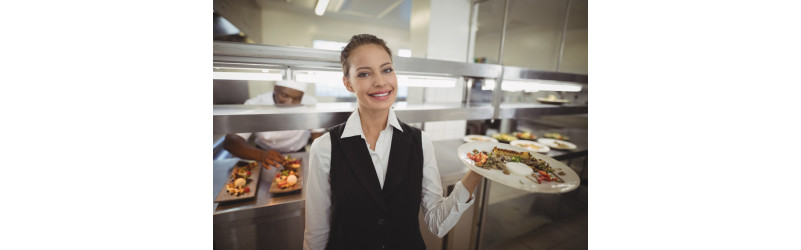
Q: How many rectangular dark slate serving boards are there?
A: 2